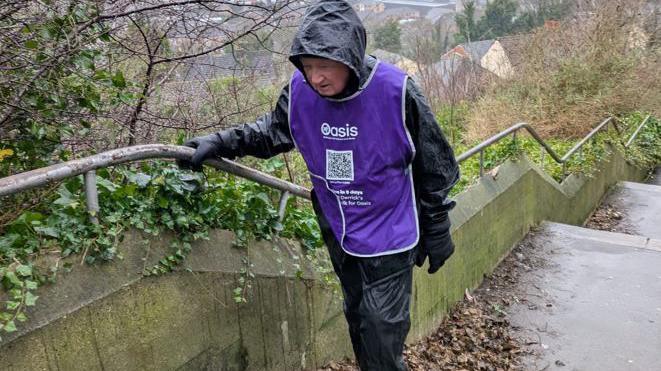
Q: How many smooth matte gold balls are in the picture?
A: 0